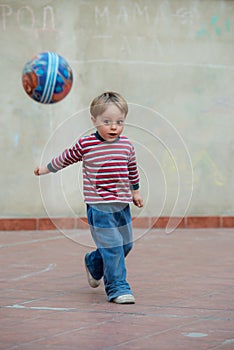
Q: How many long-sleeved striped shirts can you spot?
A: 1